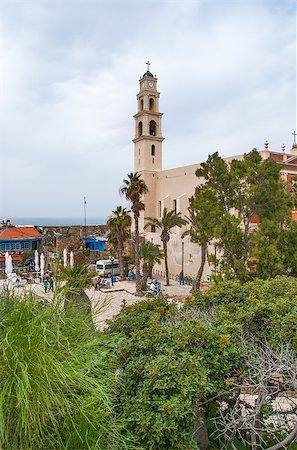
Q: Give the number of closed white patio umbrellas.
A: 6